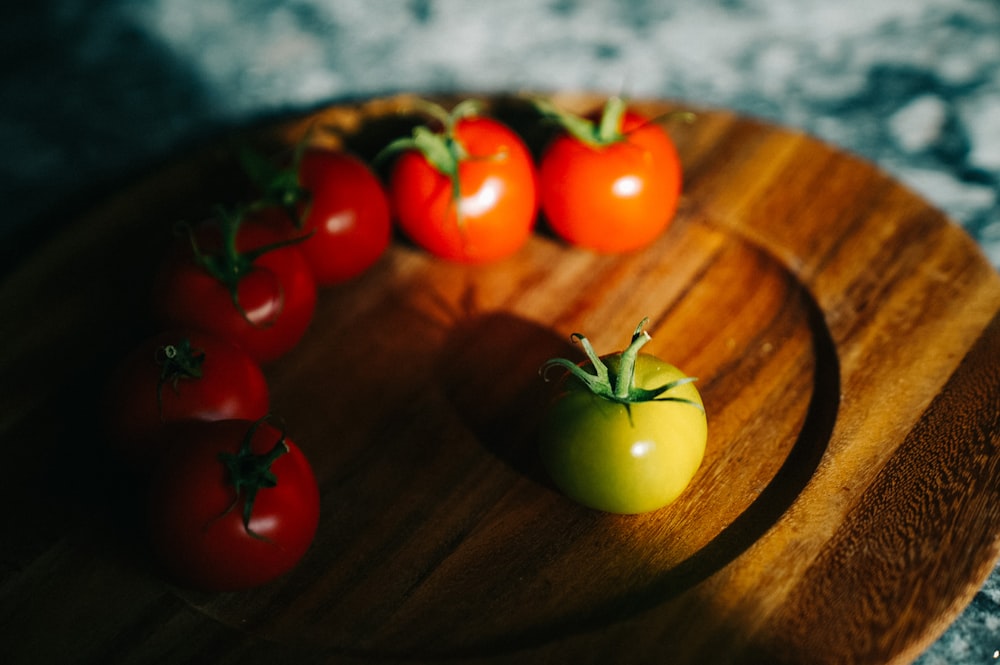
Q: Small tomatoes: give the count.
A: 7